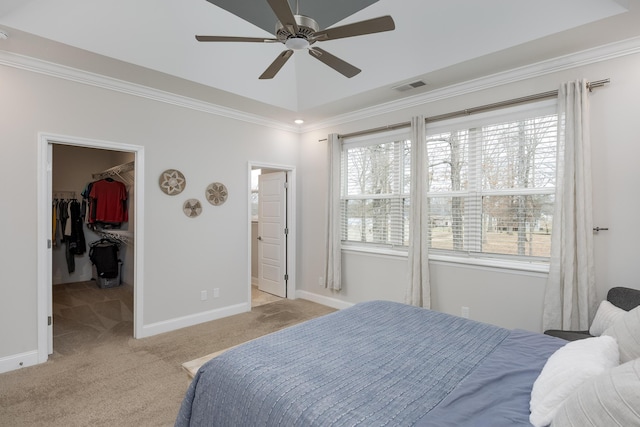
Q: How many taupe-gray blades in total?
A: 5